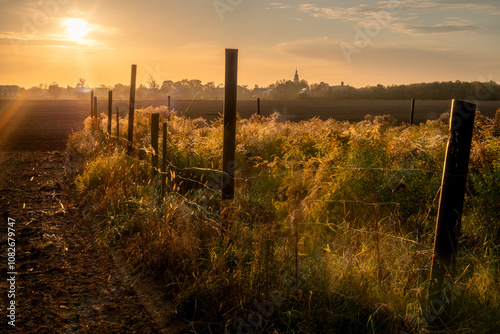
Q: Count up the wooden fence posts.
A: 12